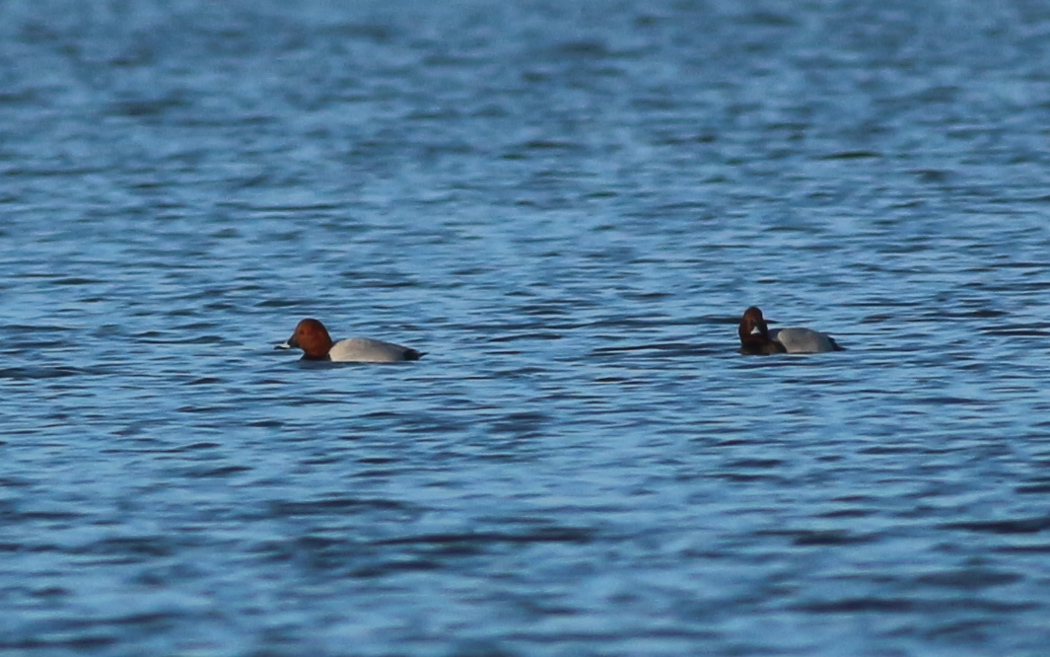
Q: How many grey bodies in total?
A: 2